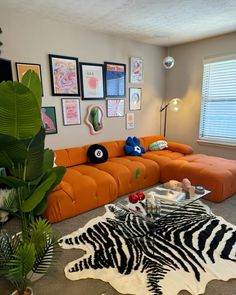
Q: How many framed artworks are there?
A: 10